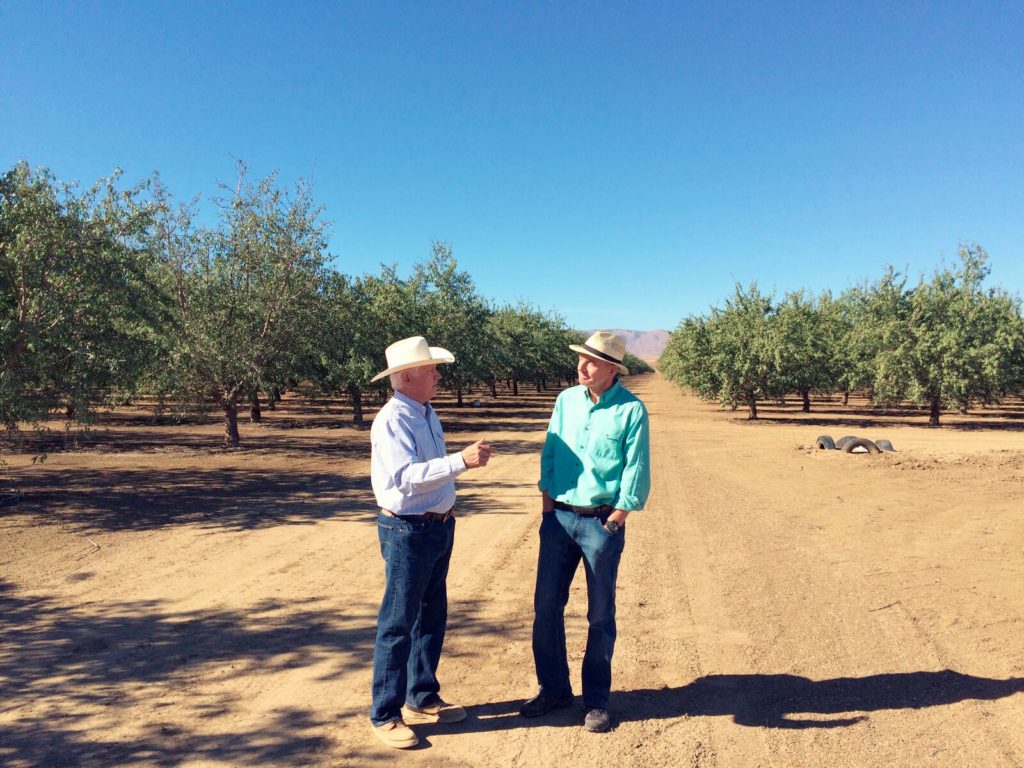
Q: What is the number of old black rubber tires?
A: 4